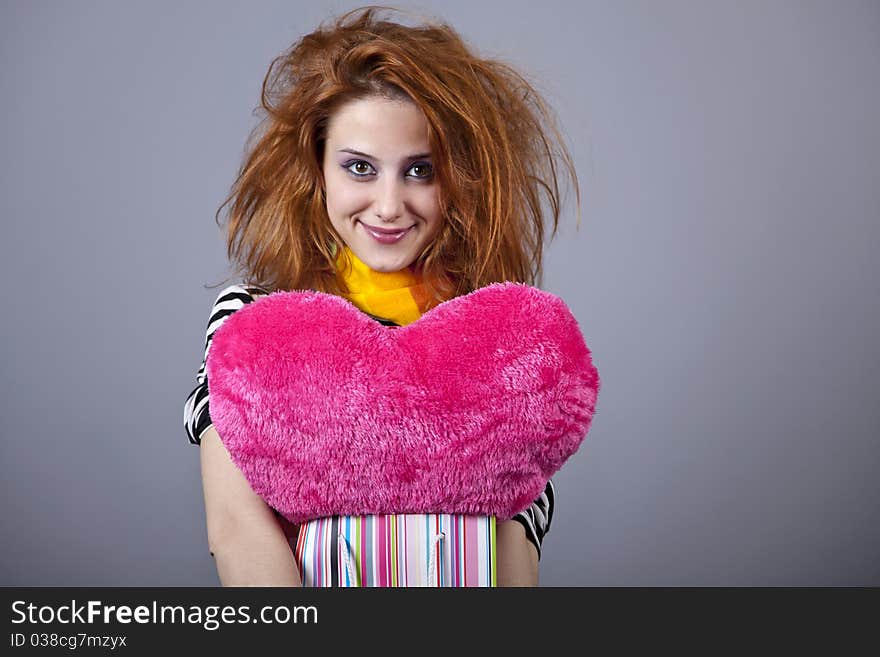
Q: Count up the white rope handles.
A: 2